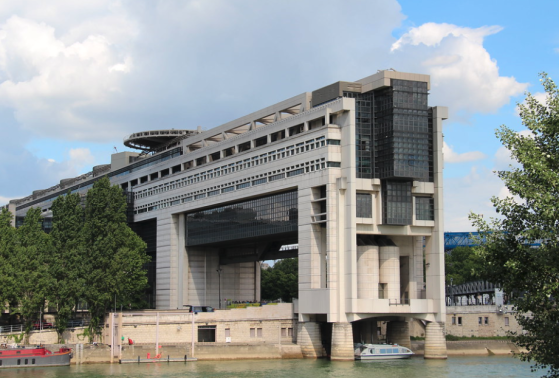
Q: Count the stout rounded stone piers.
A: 4